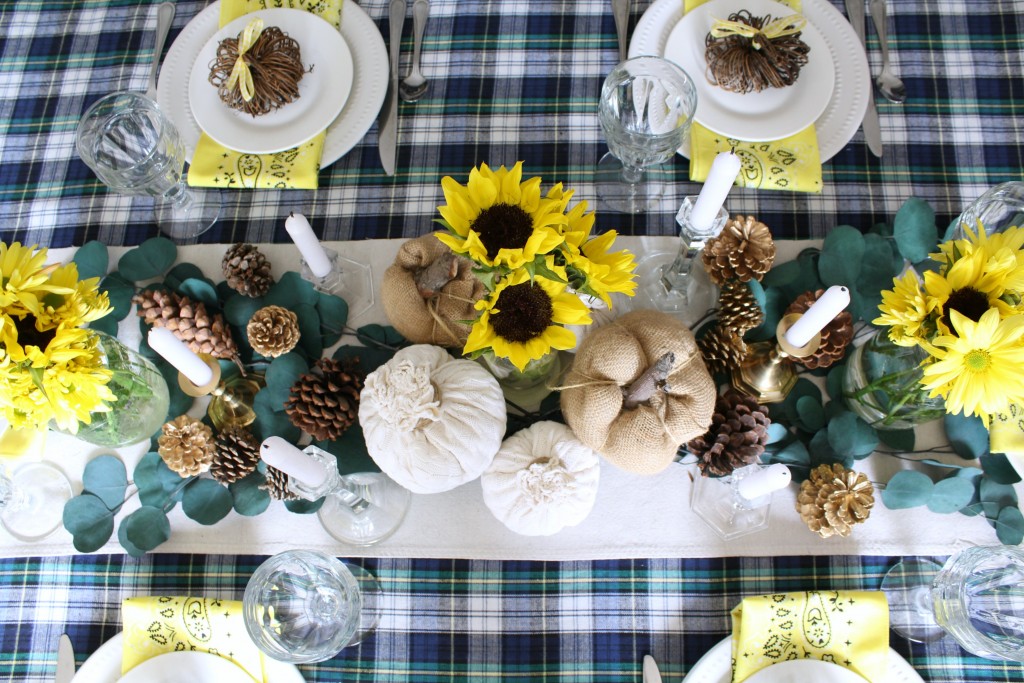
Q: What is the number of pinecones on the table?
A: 13